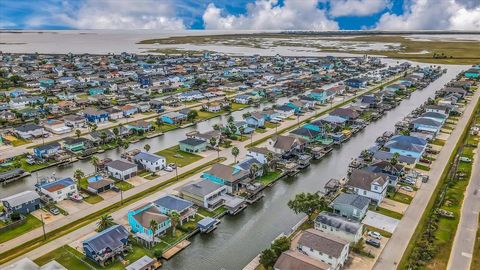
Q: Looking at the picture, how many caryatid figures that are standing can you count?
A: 0